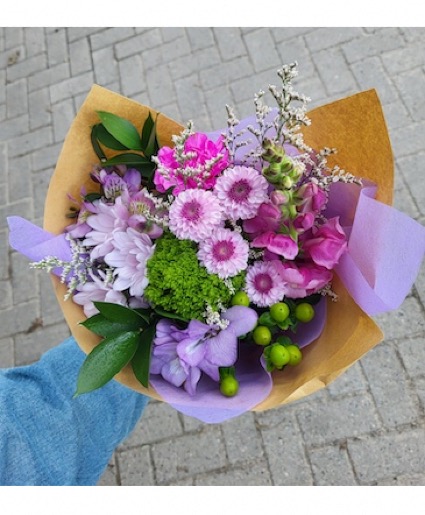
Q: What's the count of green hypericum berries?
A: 7